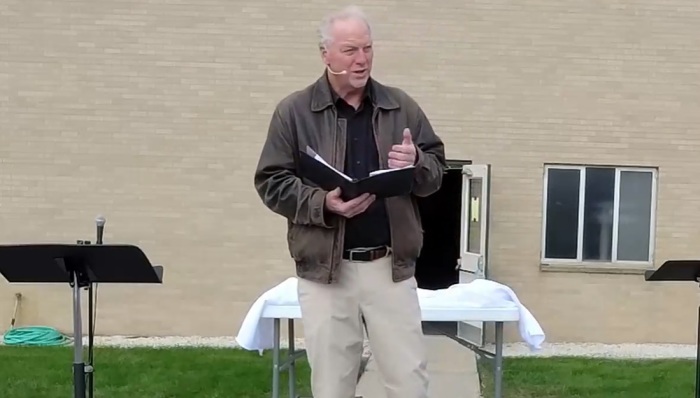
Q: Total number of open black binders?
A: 1